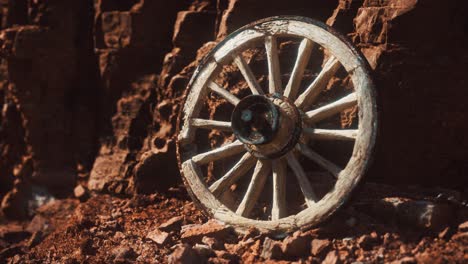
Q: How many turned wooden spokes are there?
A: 14